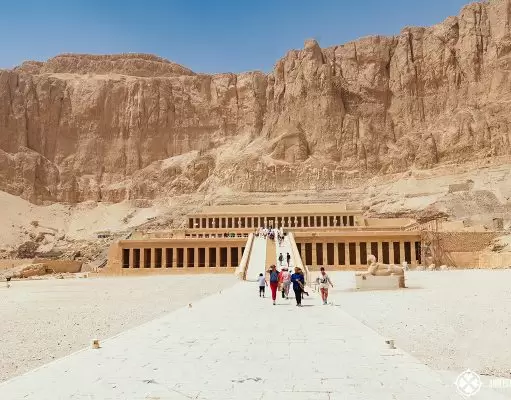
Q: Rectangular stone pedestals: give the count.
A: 1